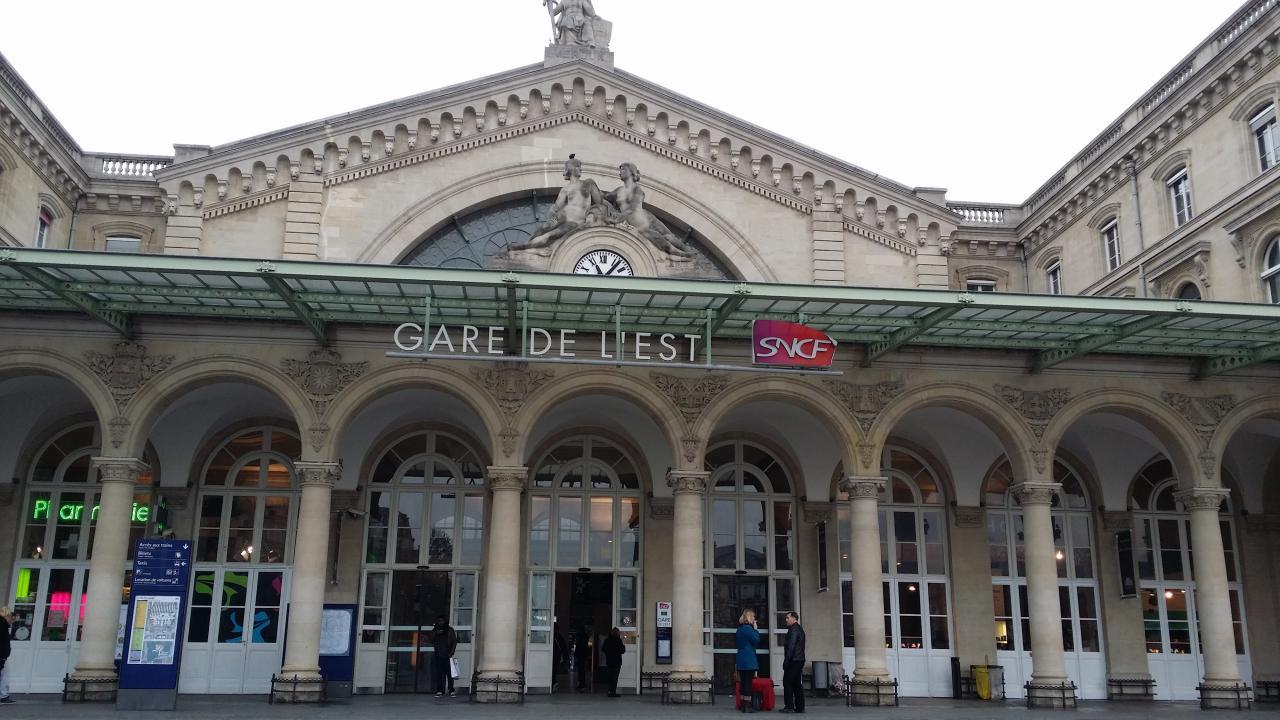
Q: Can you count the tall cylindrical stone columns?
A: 7